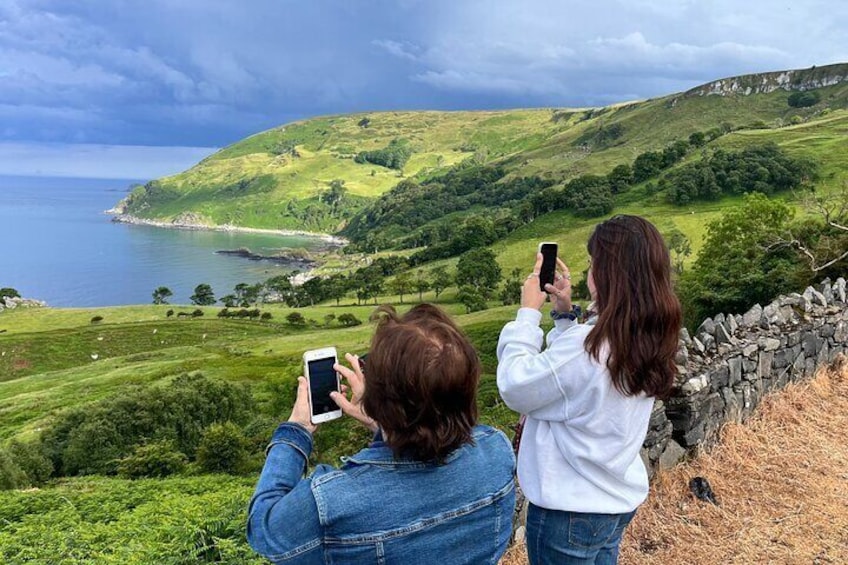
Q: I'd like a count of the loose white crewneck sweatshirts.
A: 1